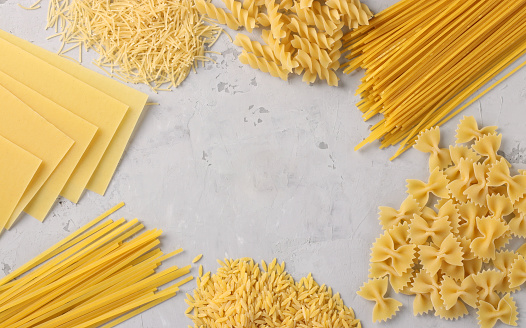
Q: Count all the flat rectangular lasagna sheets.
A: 5